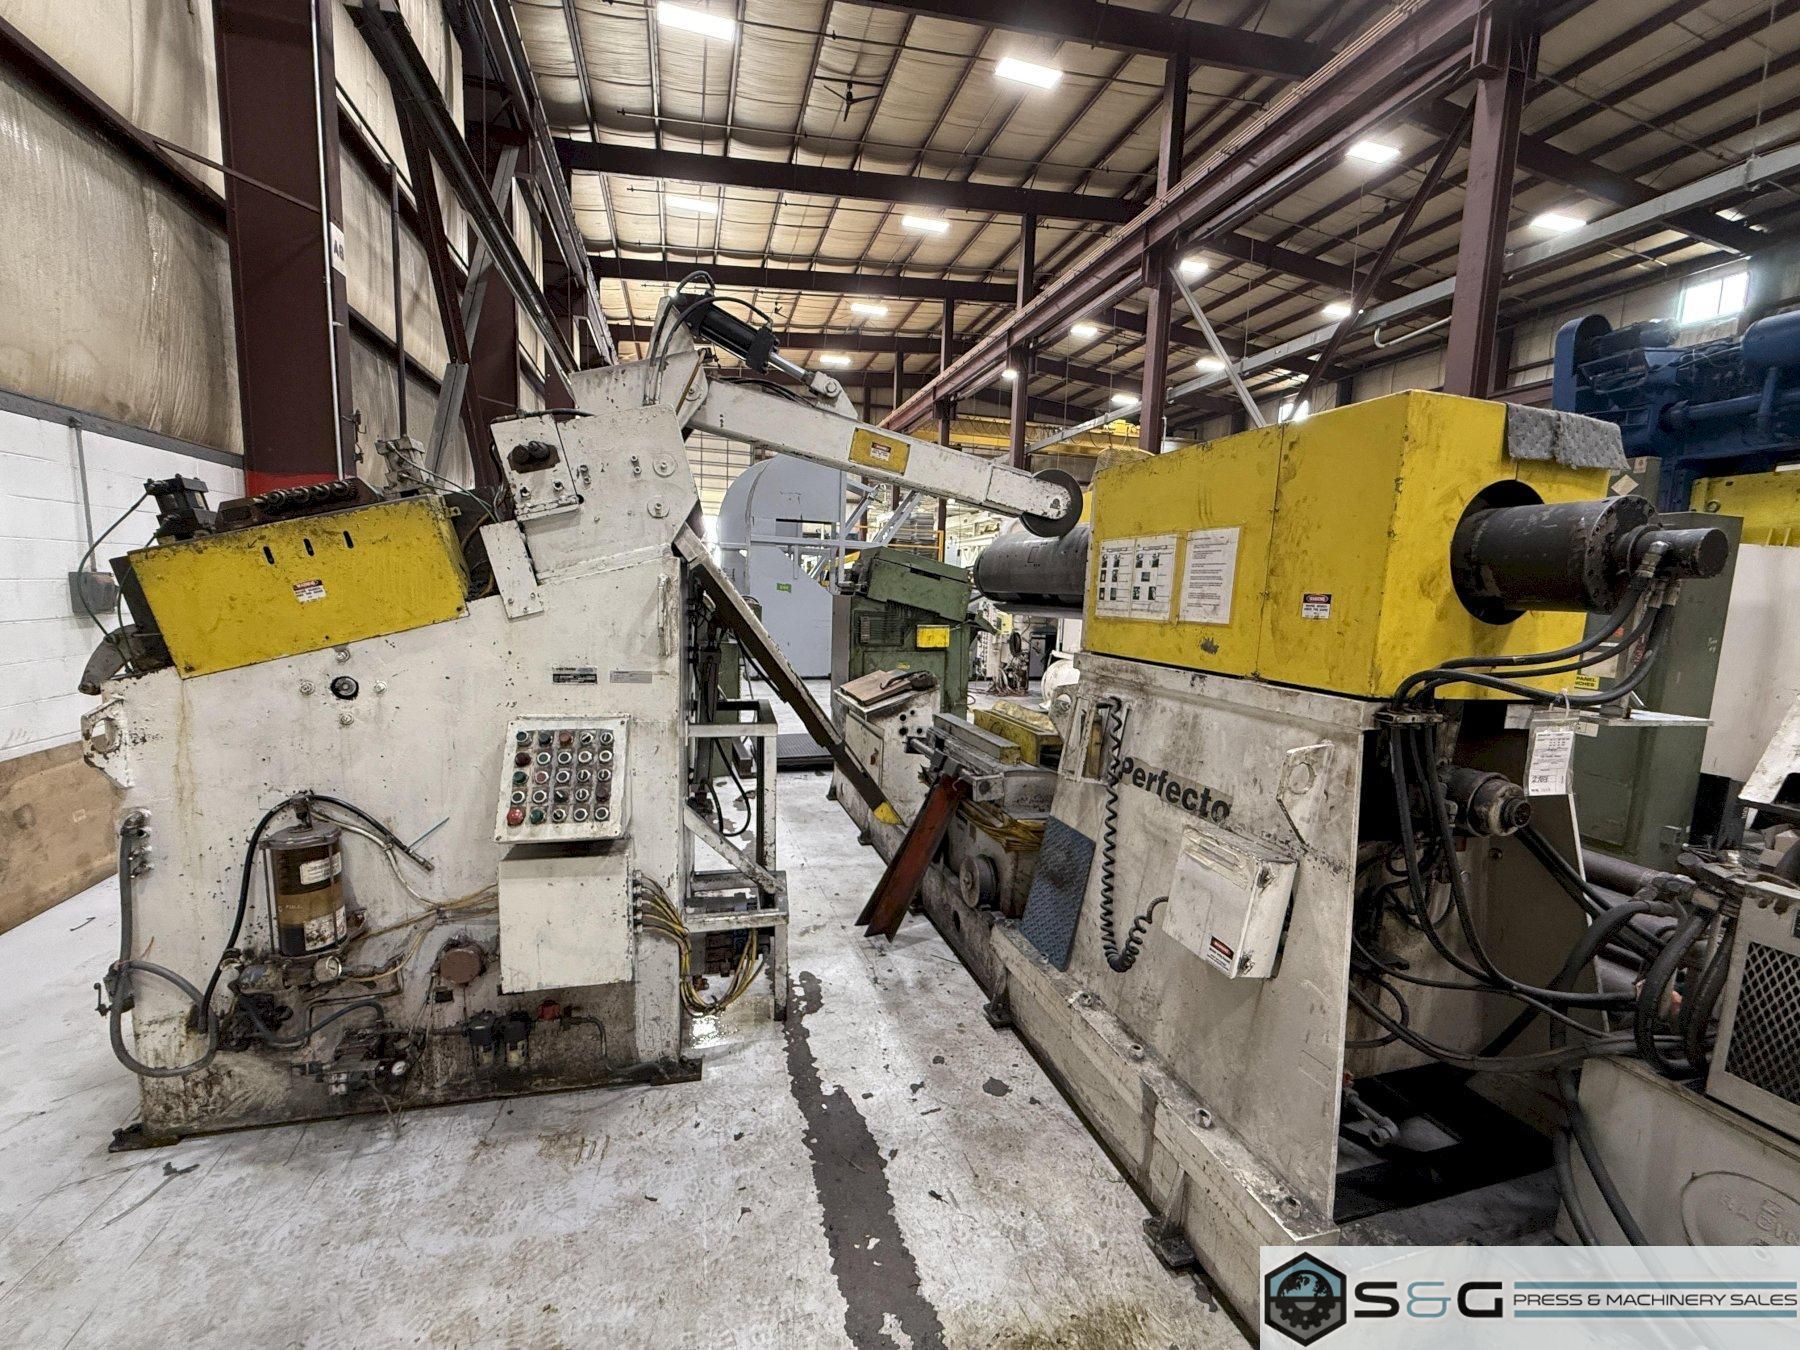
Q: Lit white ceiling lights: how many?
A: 14